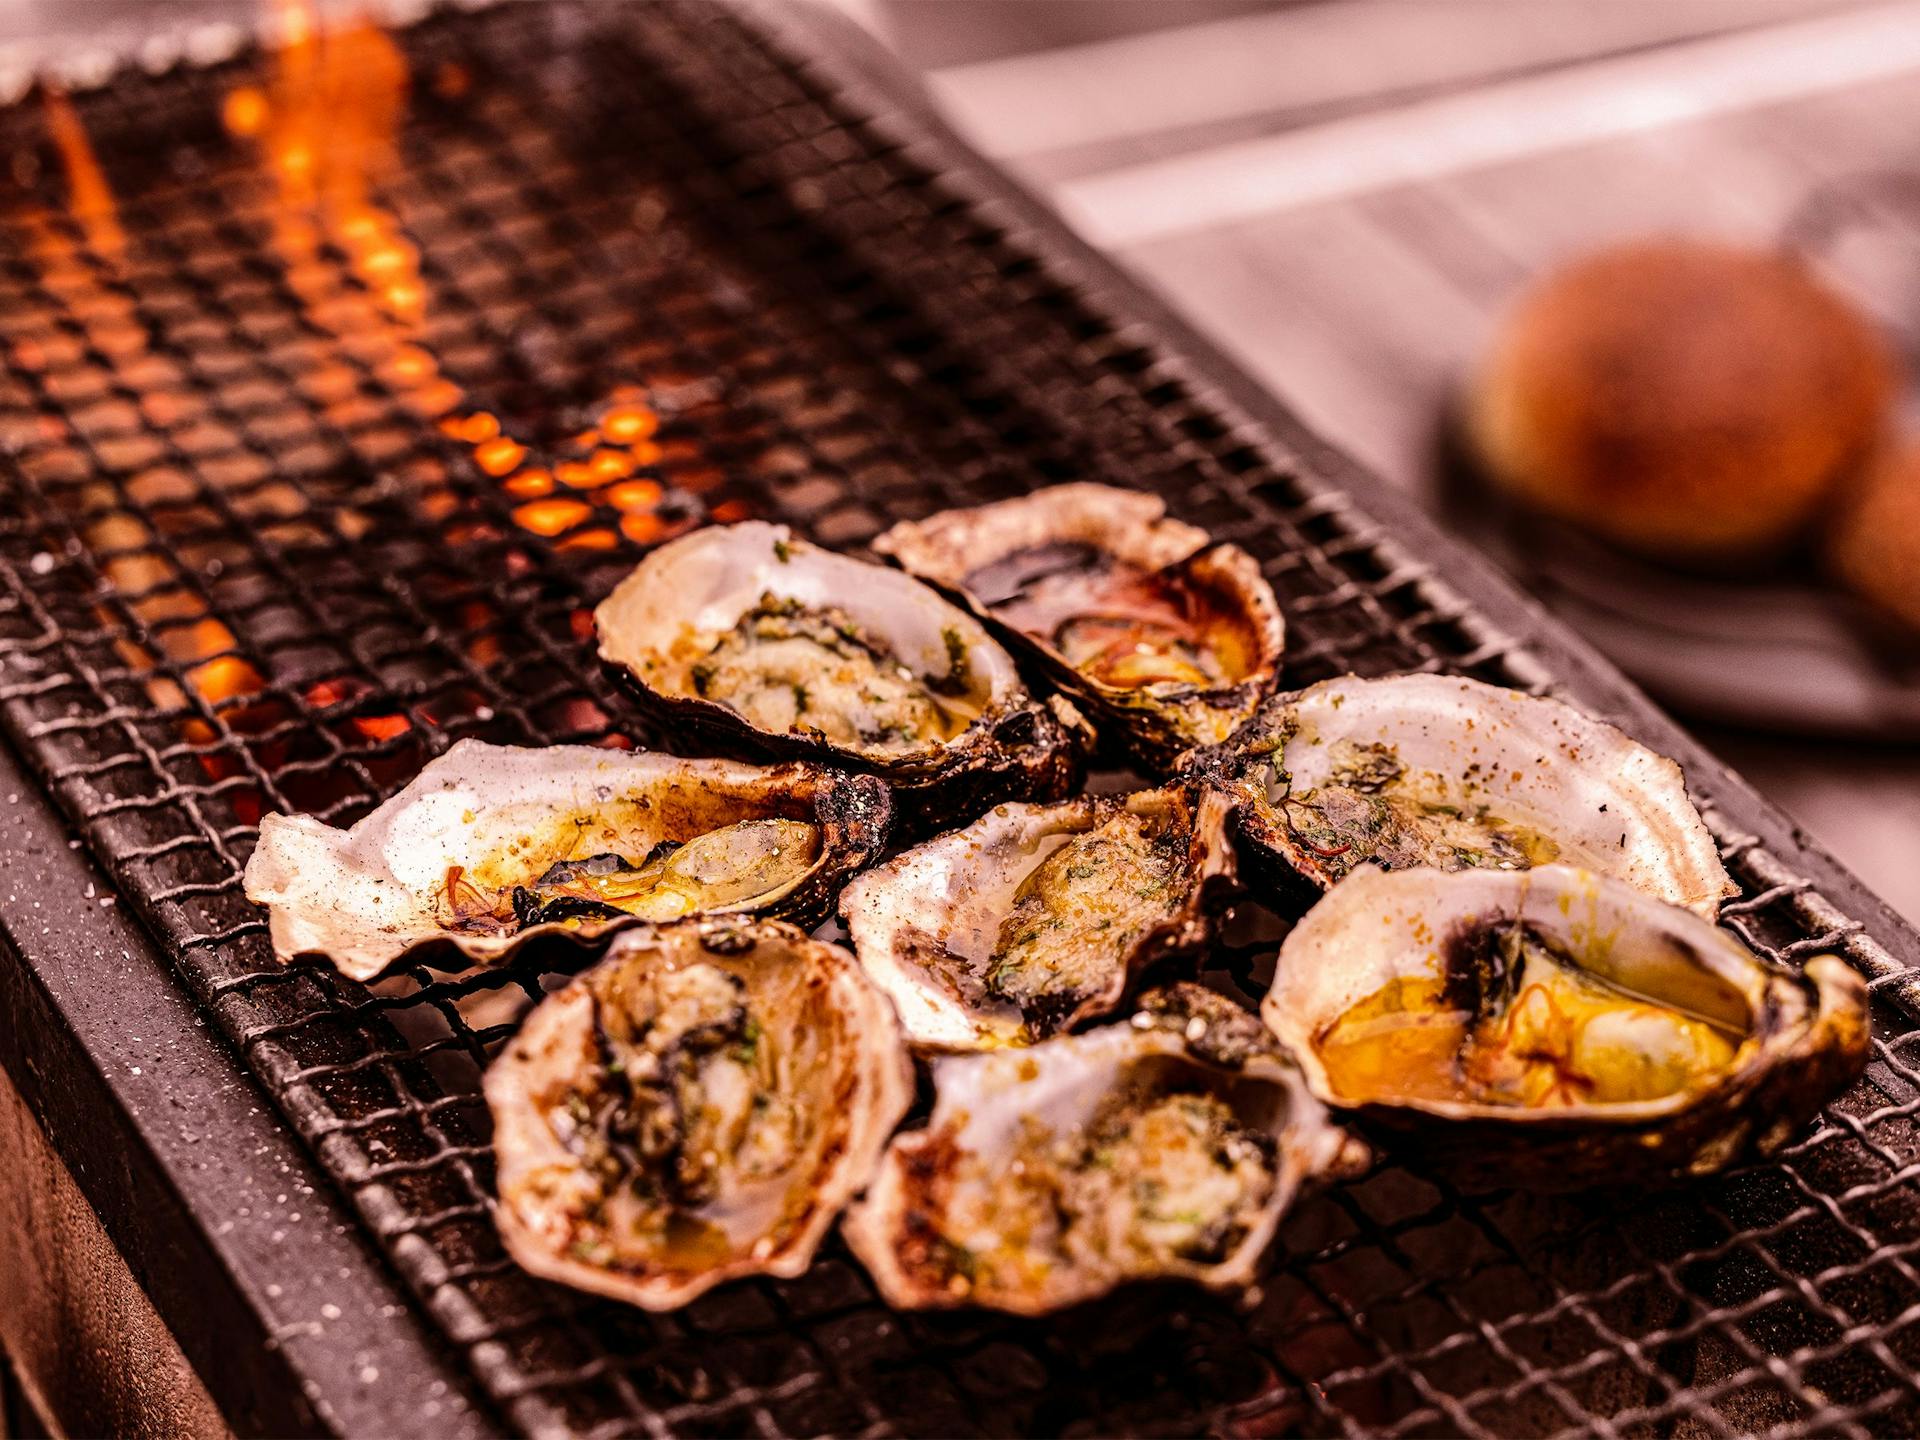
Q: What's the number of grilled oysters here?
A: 8